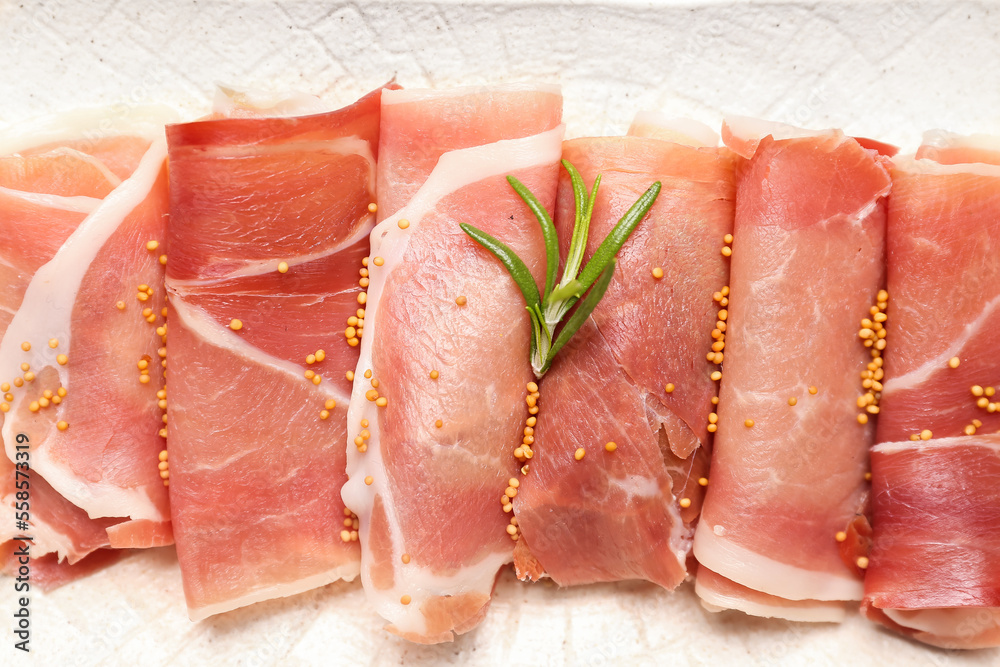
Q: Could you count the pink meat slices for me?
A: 6